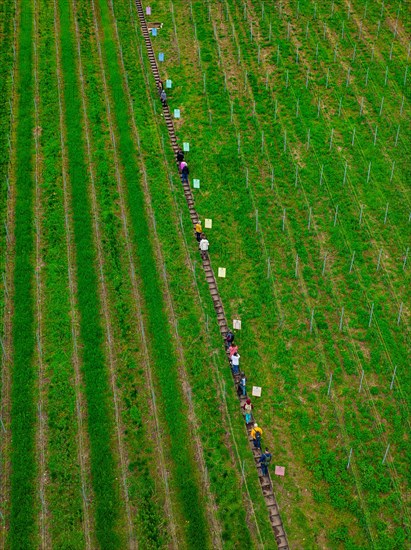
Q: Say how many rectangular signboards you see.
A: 12